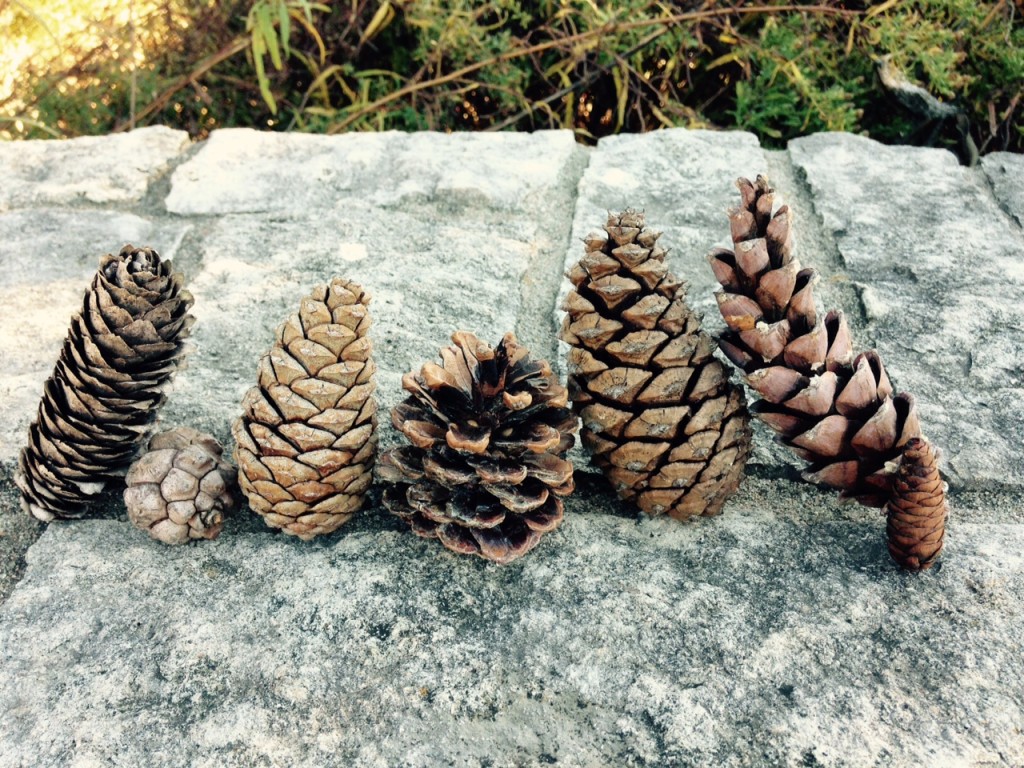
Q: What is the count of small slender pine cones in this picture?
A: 1